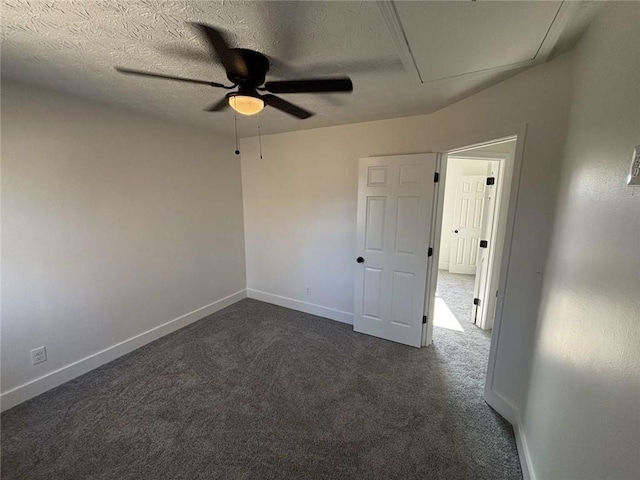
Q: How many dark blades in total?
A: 5